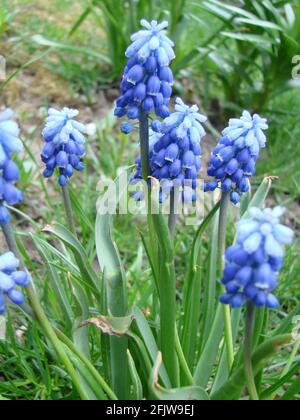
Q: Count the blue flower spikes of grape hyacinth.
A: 7